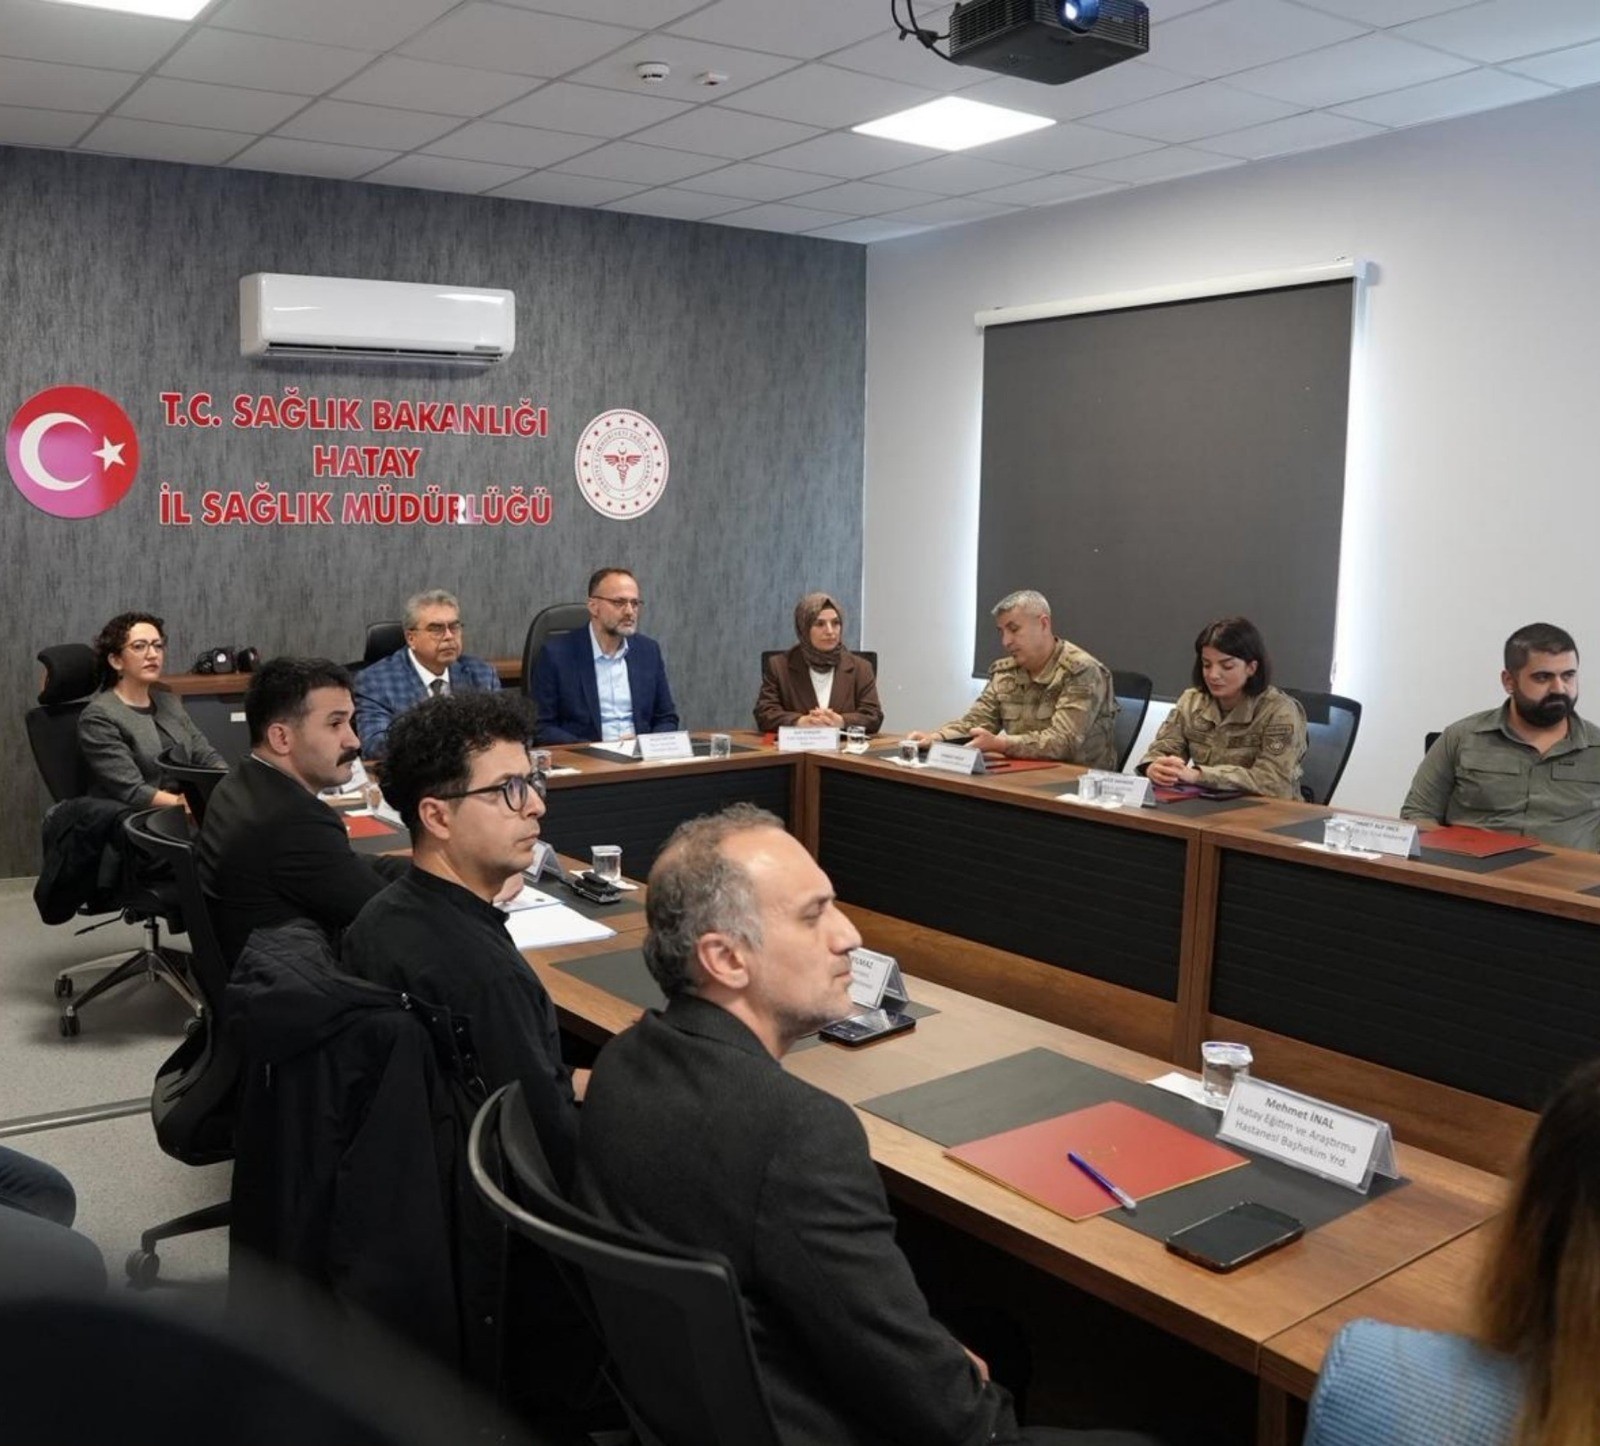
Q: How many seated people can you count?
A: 11